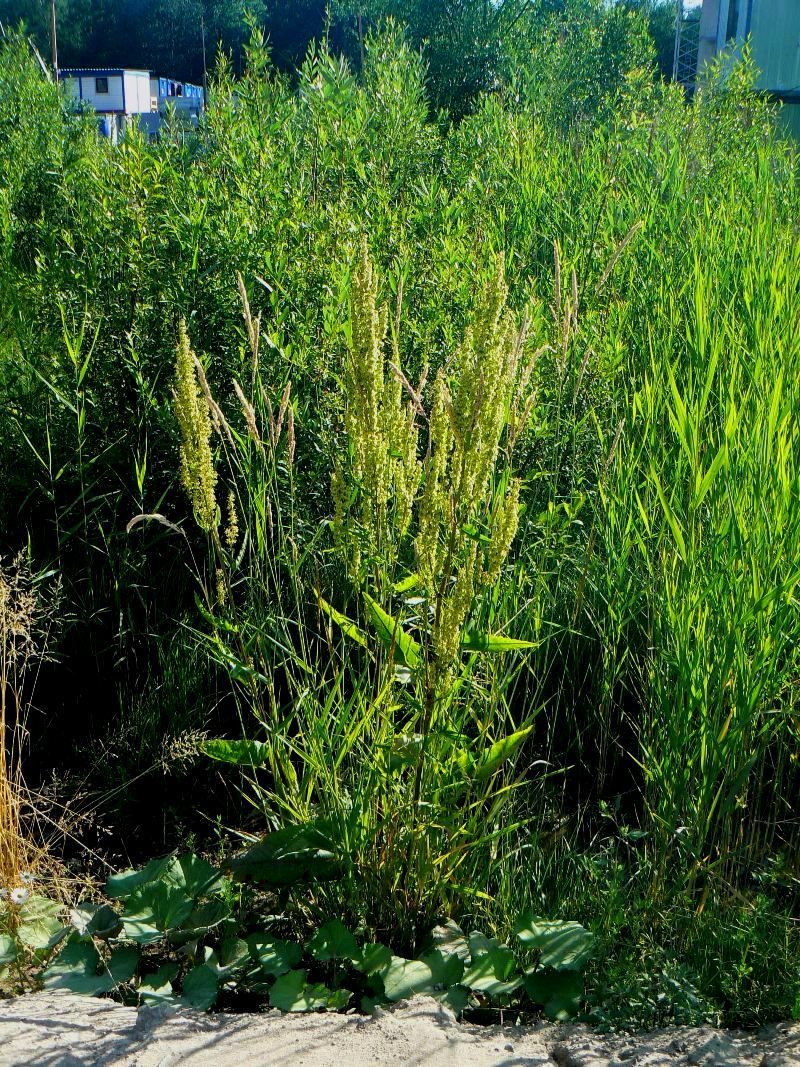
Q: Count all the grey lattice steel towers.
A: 1